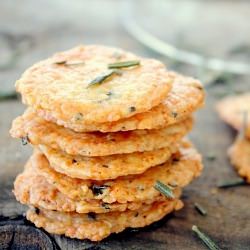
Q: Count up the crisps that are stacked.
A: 7